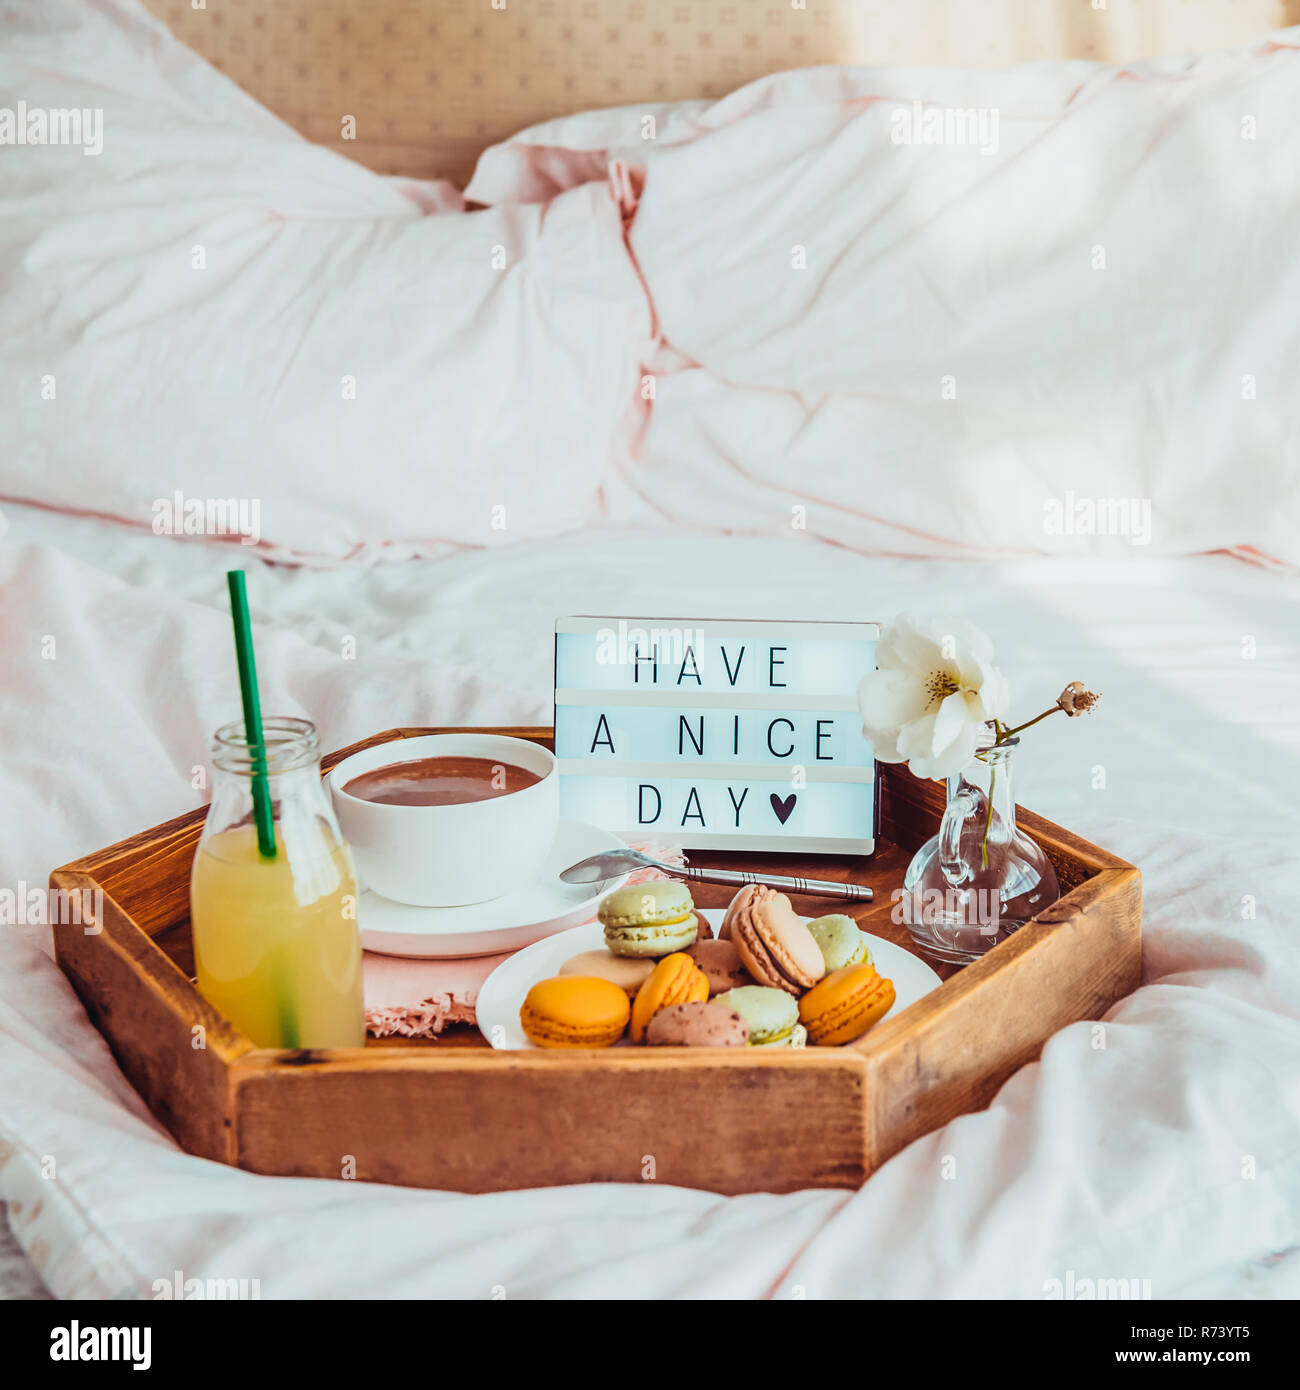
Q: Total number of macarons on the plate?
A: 12